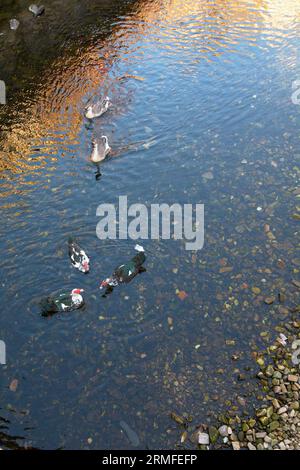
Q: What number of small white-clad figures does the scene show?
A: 0